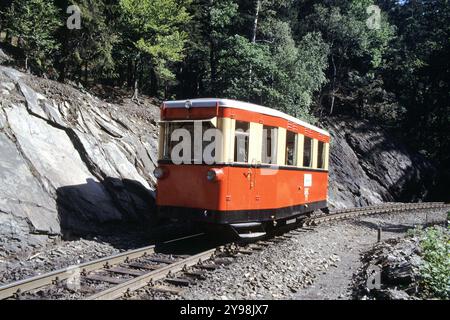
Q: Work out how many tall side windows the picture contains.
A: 5